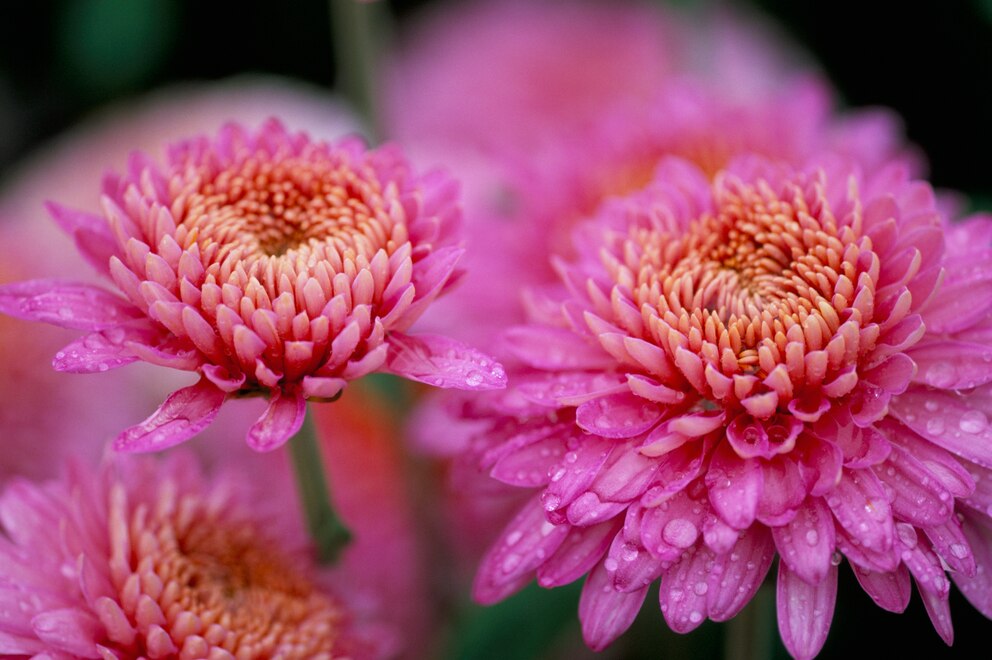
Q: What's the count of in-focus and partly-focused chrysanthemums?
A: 3